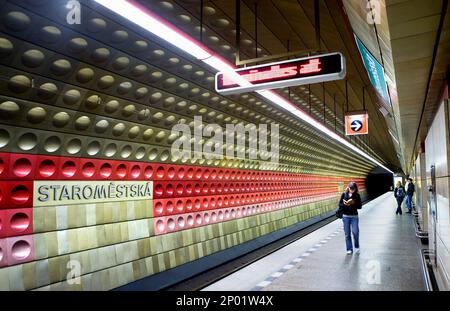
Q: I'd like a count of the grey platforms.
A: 1